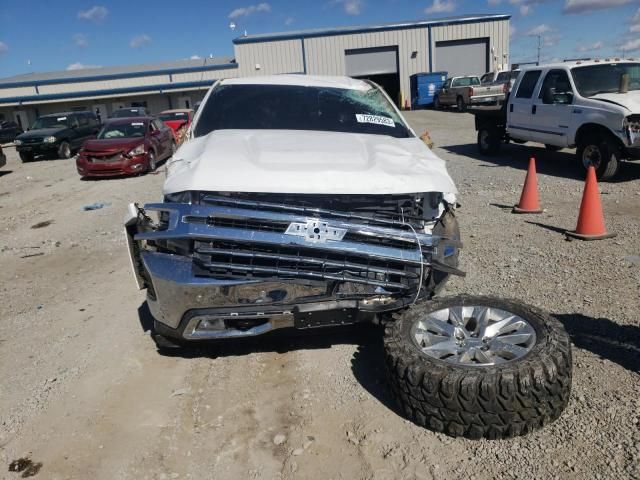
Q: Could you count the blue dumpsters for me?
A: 1